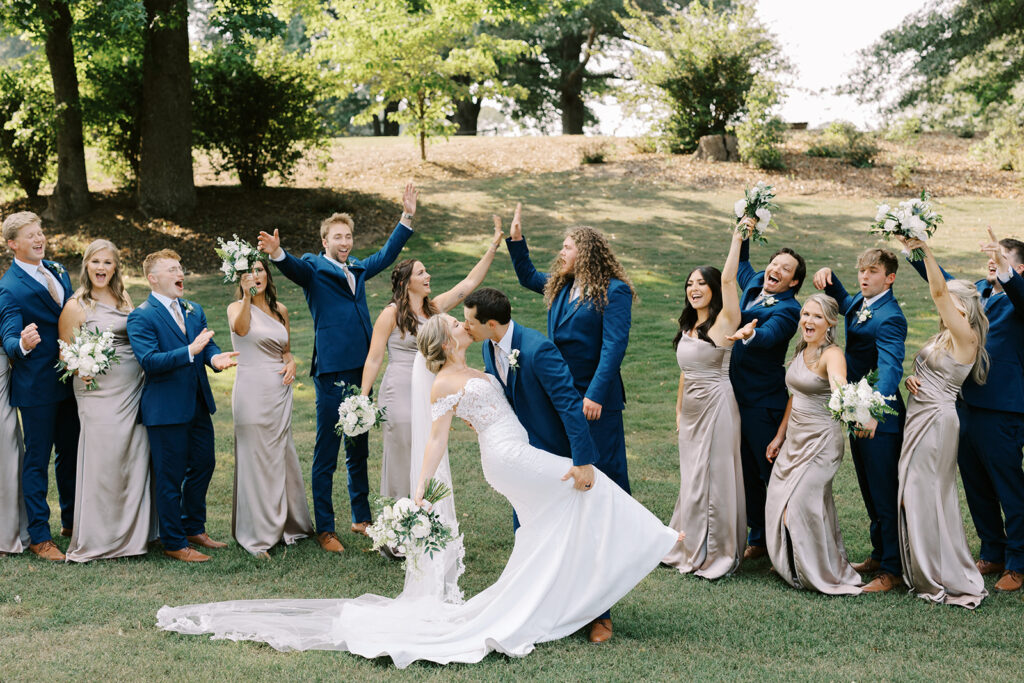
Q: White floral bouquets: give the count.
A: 7